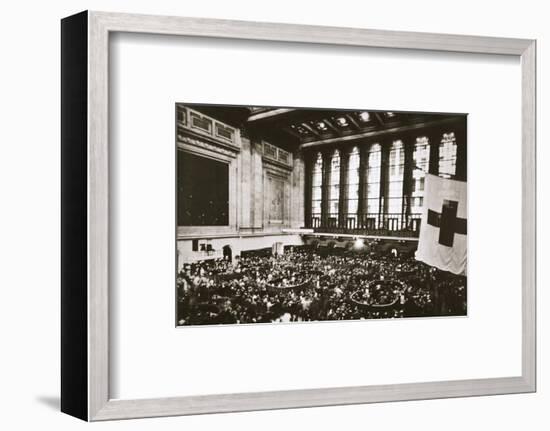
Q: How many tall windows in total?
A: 7